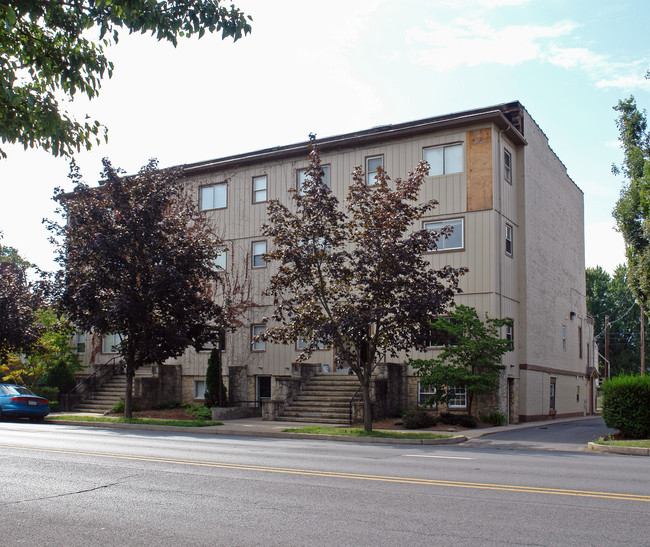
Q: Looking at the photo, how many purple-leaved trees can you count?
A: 3